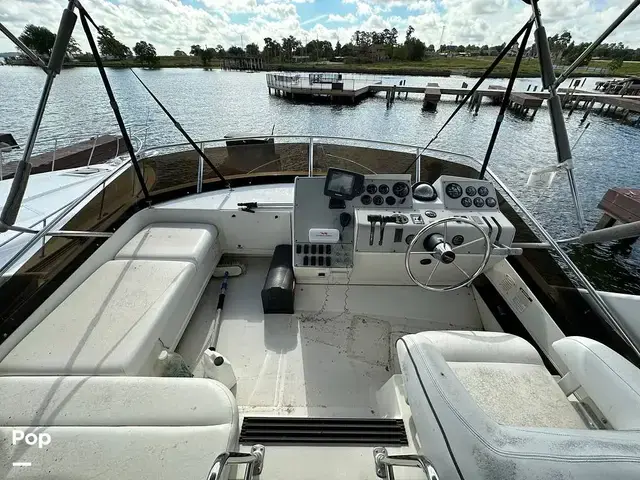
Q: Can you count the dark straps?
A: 4